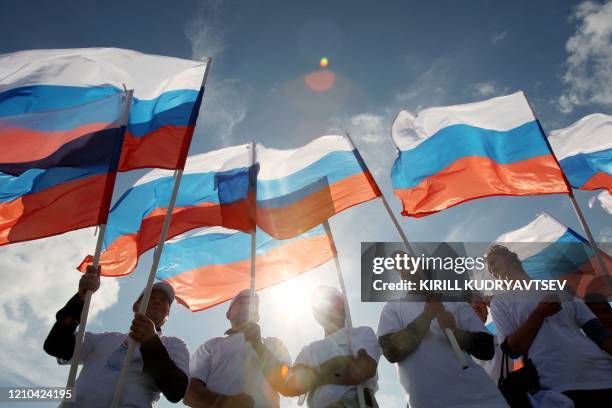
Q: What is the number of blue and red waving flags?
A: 8